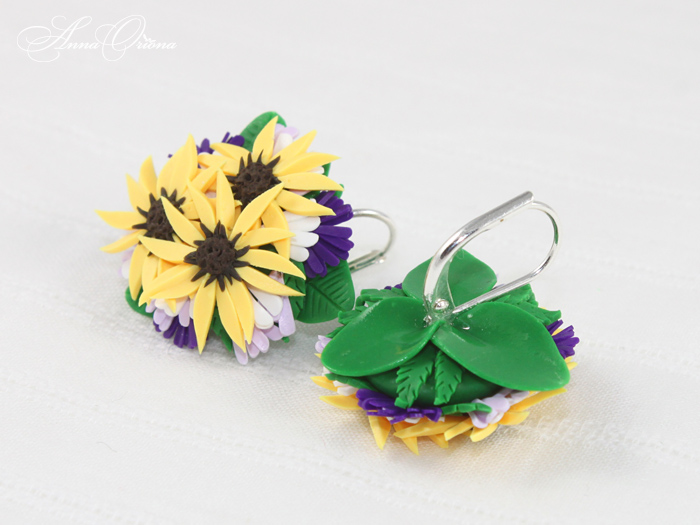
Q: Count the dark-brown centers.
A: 3